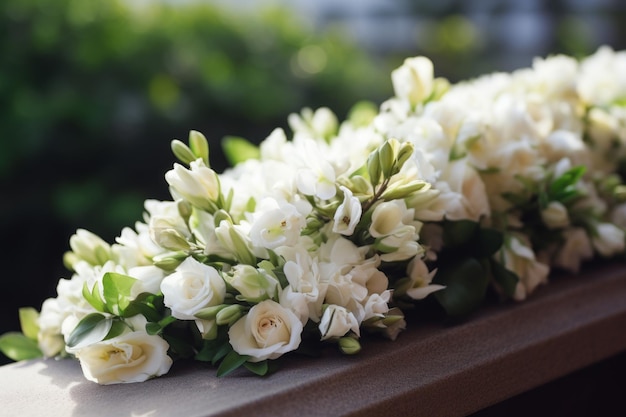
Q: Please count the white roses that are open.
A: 3